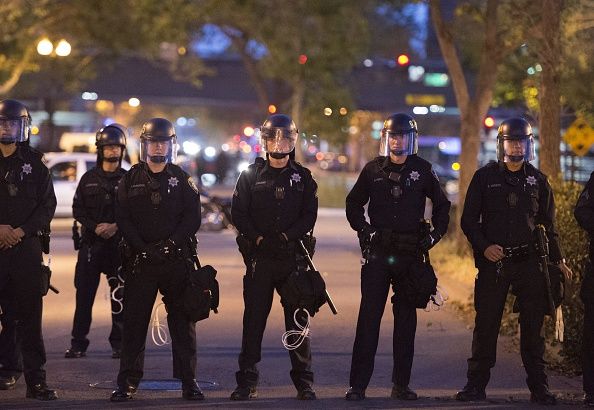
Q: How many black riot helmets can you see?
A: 6